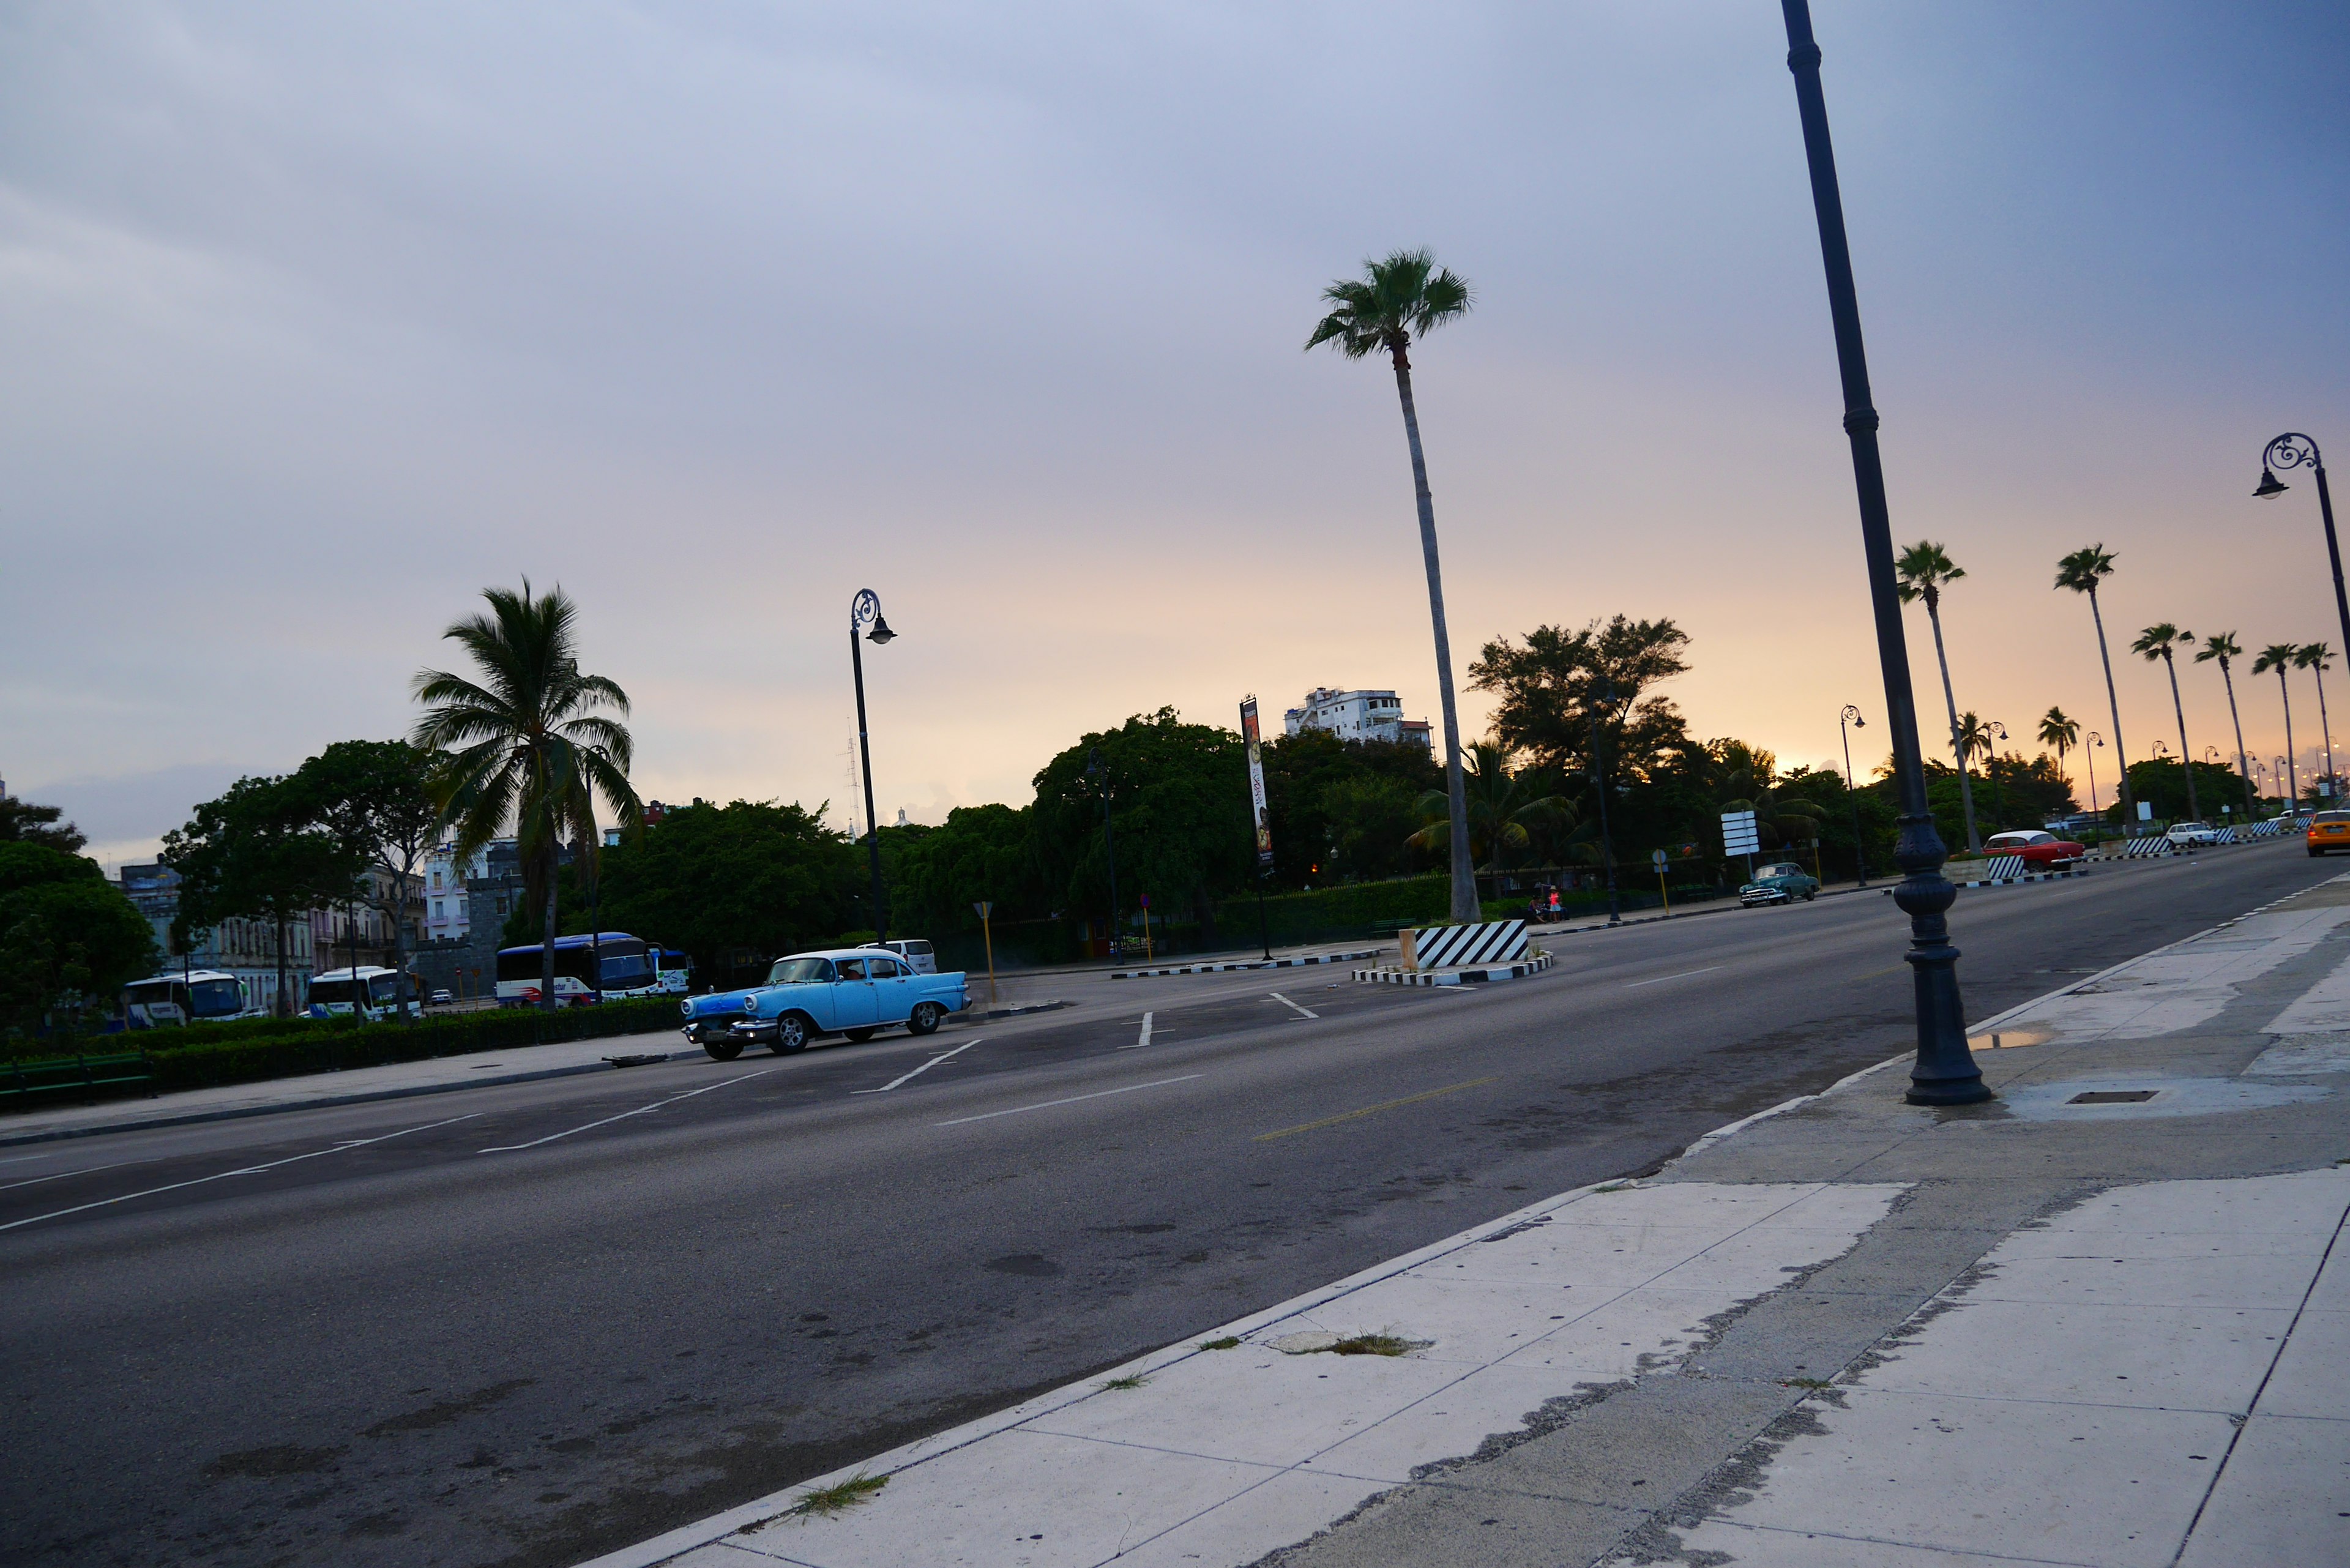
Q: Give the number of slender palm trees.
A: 7